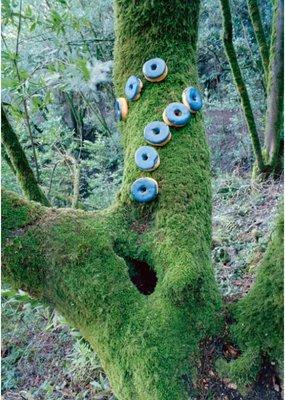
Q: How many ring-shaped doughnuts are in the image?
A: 8